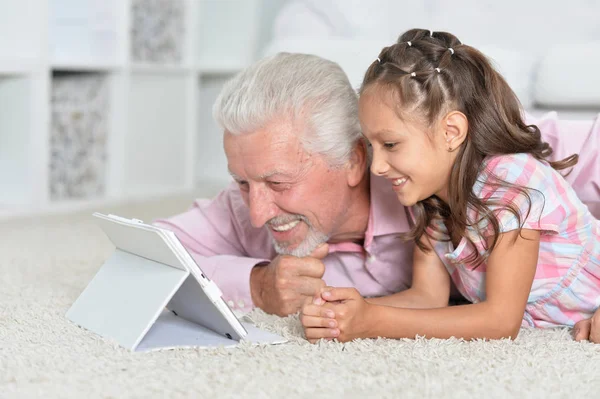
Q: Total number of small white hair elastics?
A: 6